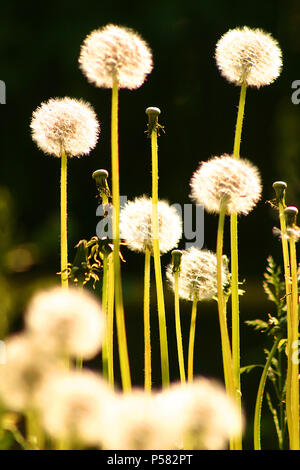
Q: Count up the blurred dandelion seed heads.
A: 5